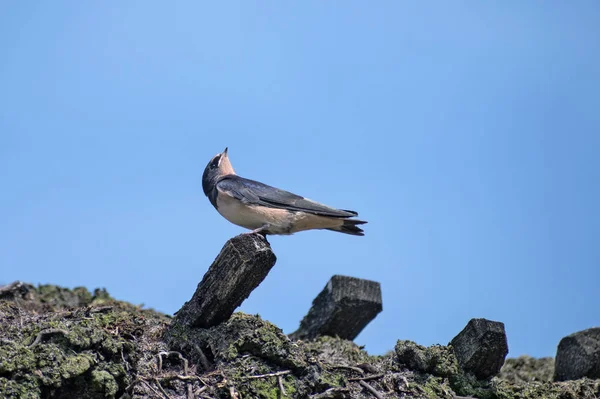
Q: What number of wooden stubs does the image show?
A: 4